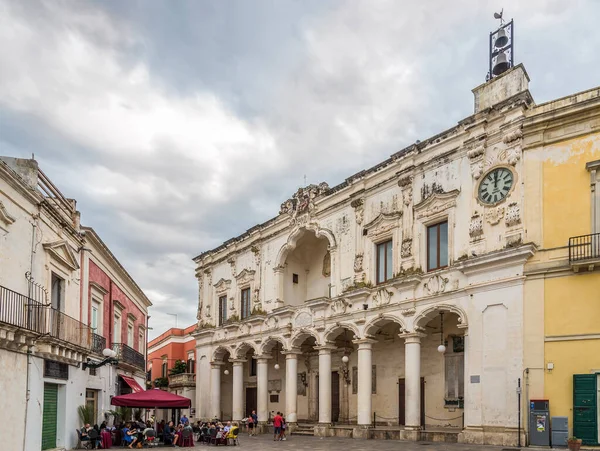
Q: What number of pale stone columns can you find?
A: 7